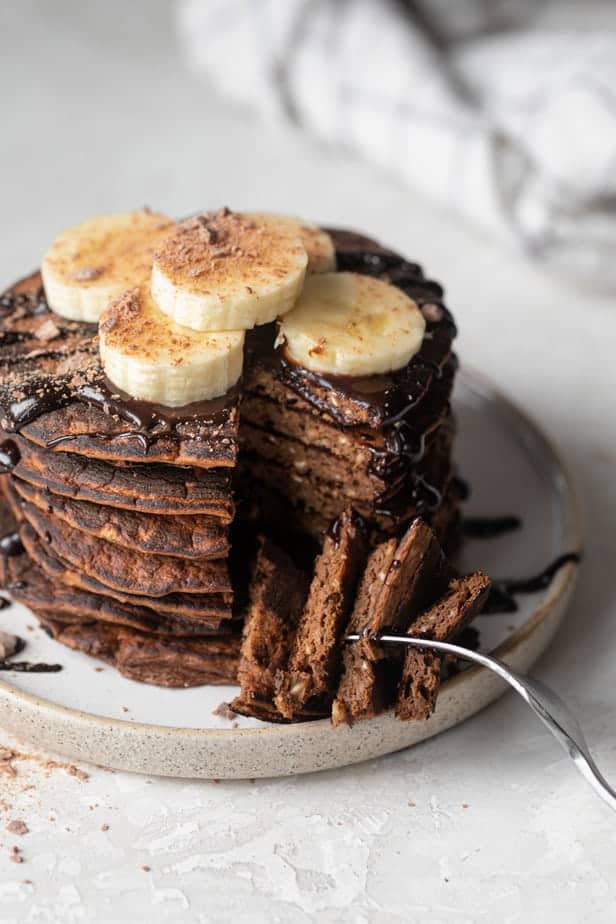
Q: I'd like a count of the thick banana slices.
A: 5